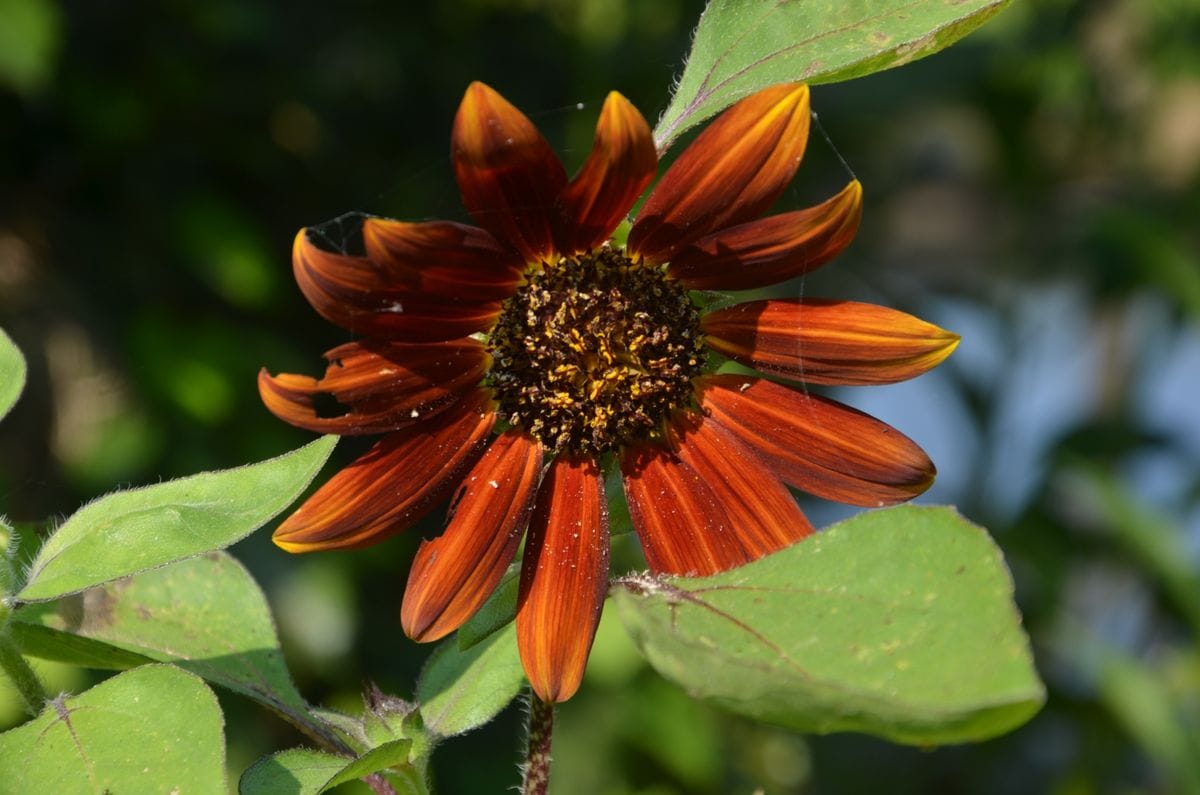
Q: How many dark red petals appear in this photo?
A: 14